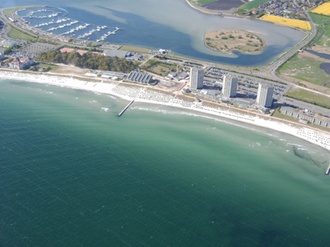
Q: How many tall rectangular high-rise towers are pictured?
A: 3